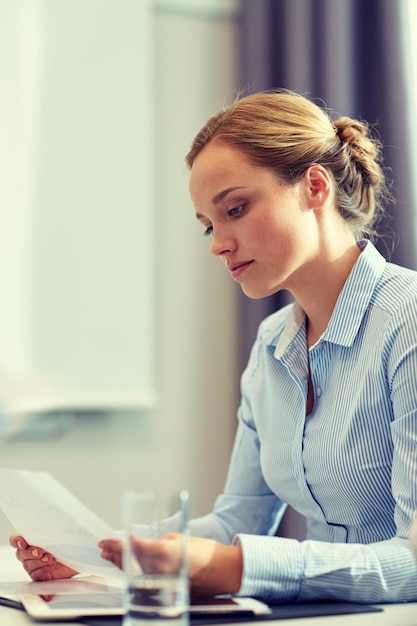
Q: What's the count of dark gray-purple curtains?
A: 1